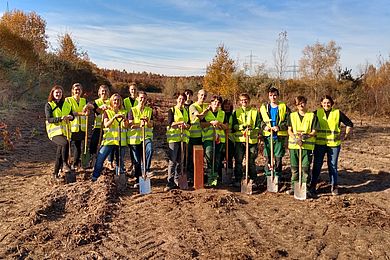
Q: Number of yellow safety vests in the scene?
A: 14